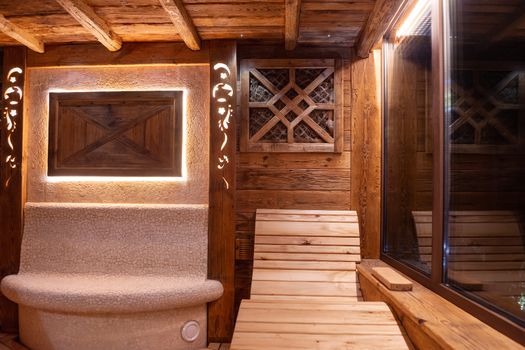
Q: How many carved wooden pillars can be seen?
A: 2